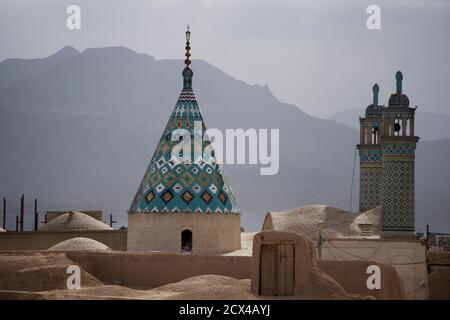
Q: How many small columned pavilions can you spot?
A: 2